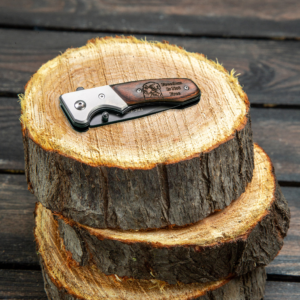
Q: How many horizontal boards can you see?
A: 5